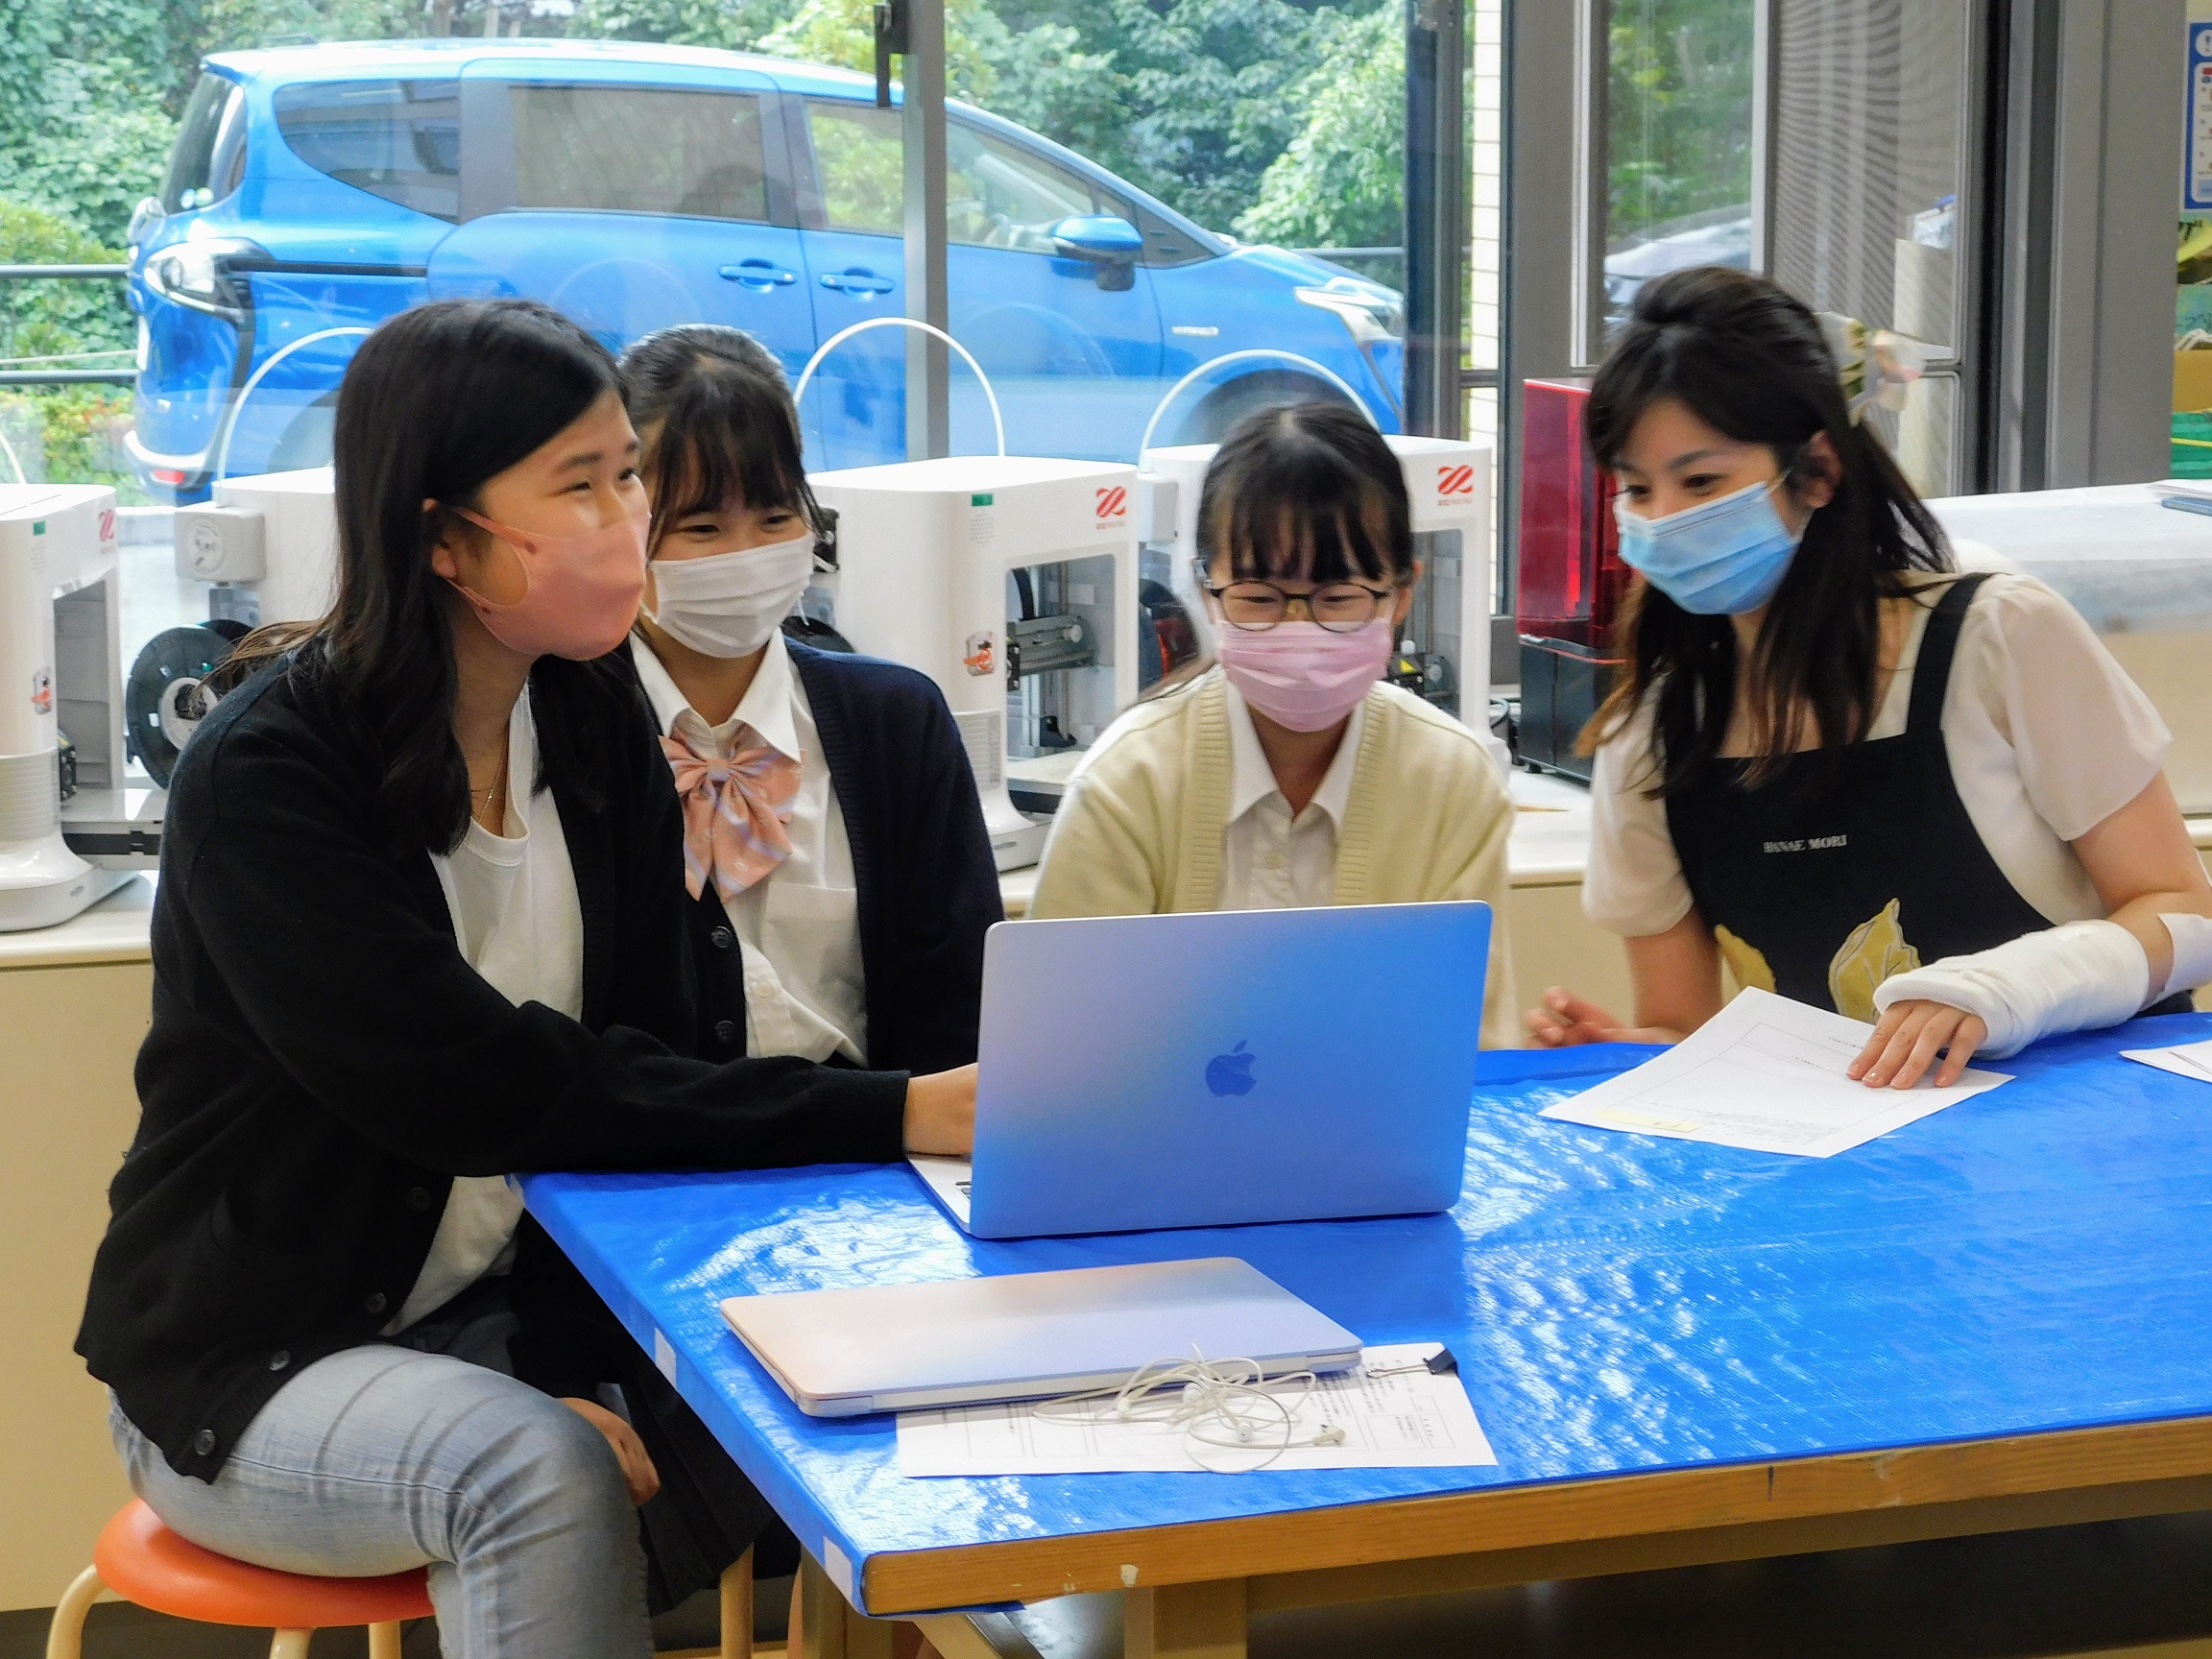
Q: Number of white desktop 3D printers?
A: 4